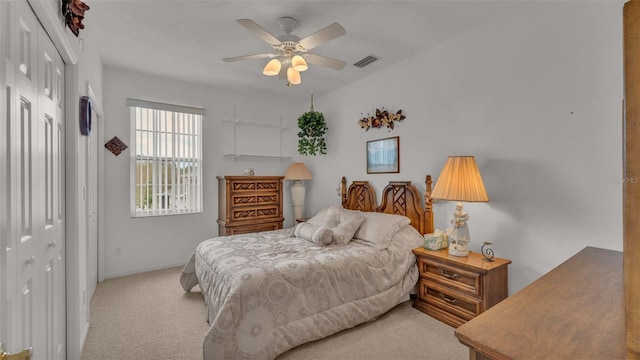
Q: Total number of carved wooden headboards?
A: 1